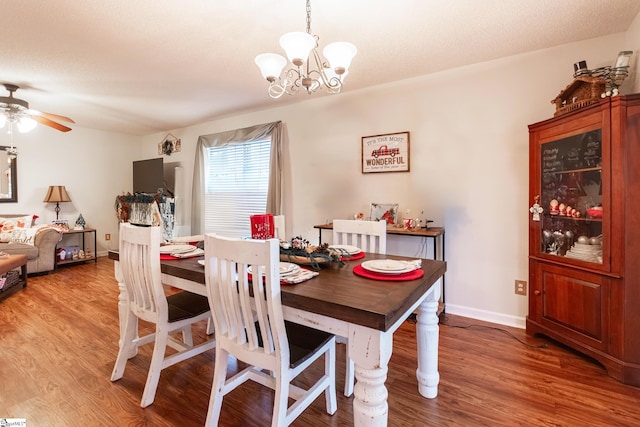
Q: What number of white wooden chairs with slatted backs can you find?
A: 4